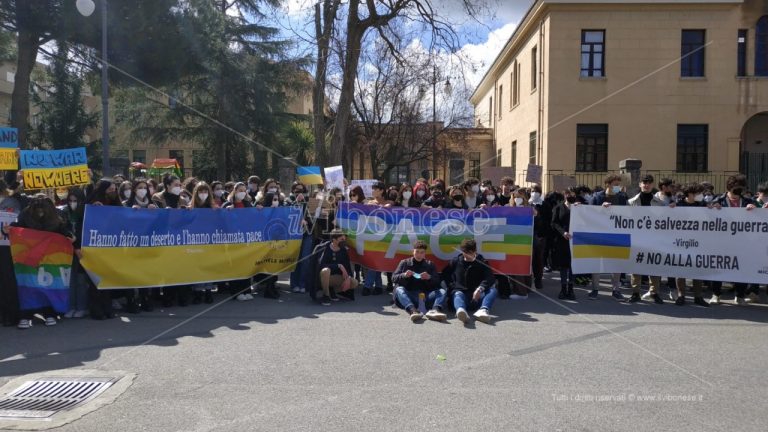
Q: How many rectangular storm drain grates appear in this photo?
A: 1